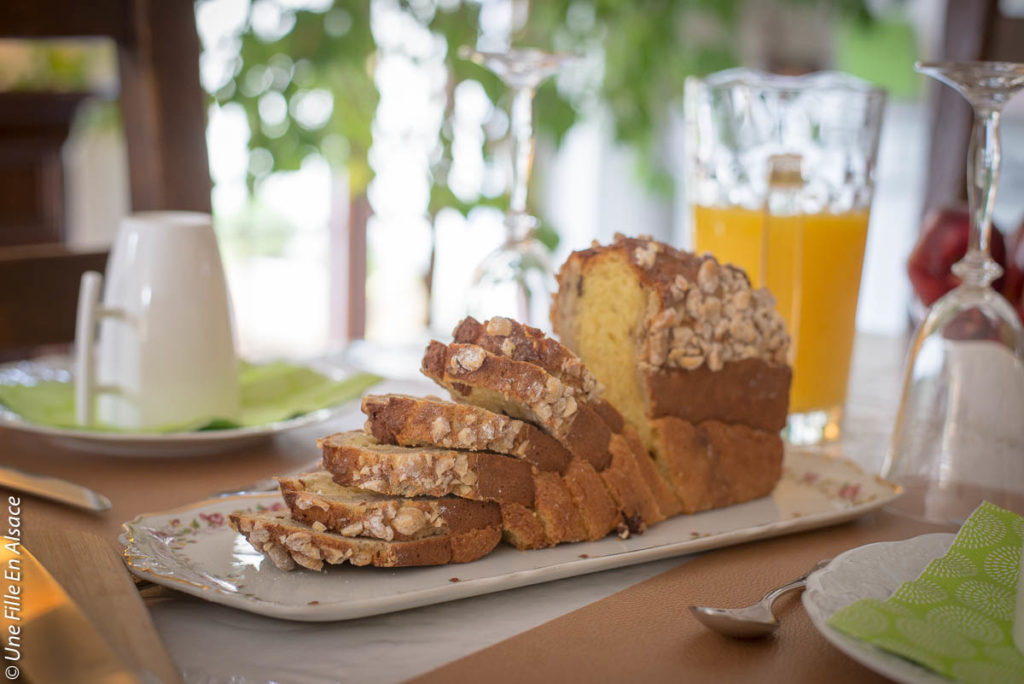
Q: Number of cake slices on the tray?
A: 6